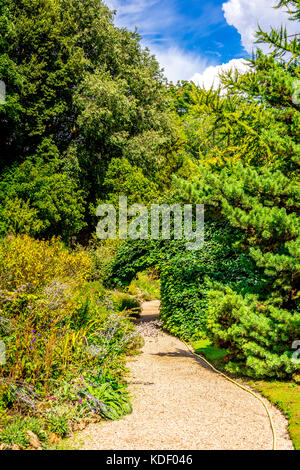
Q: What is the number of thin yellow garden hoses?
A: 1